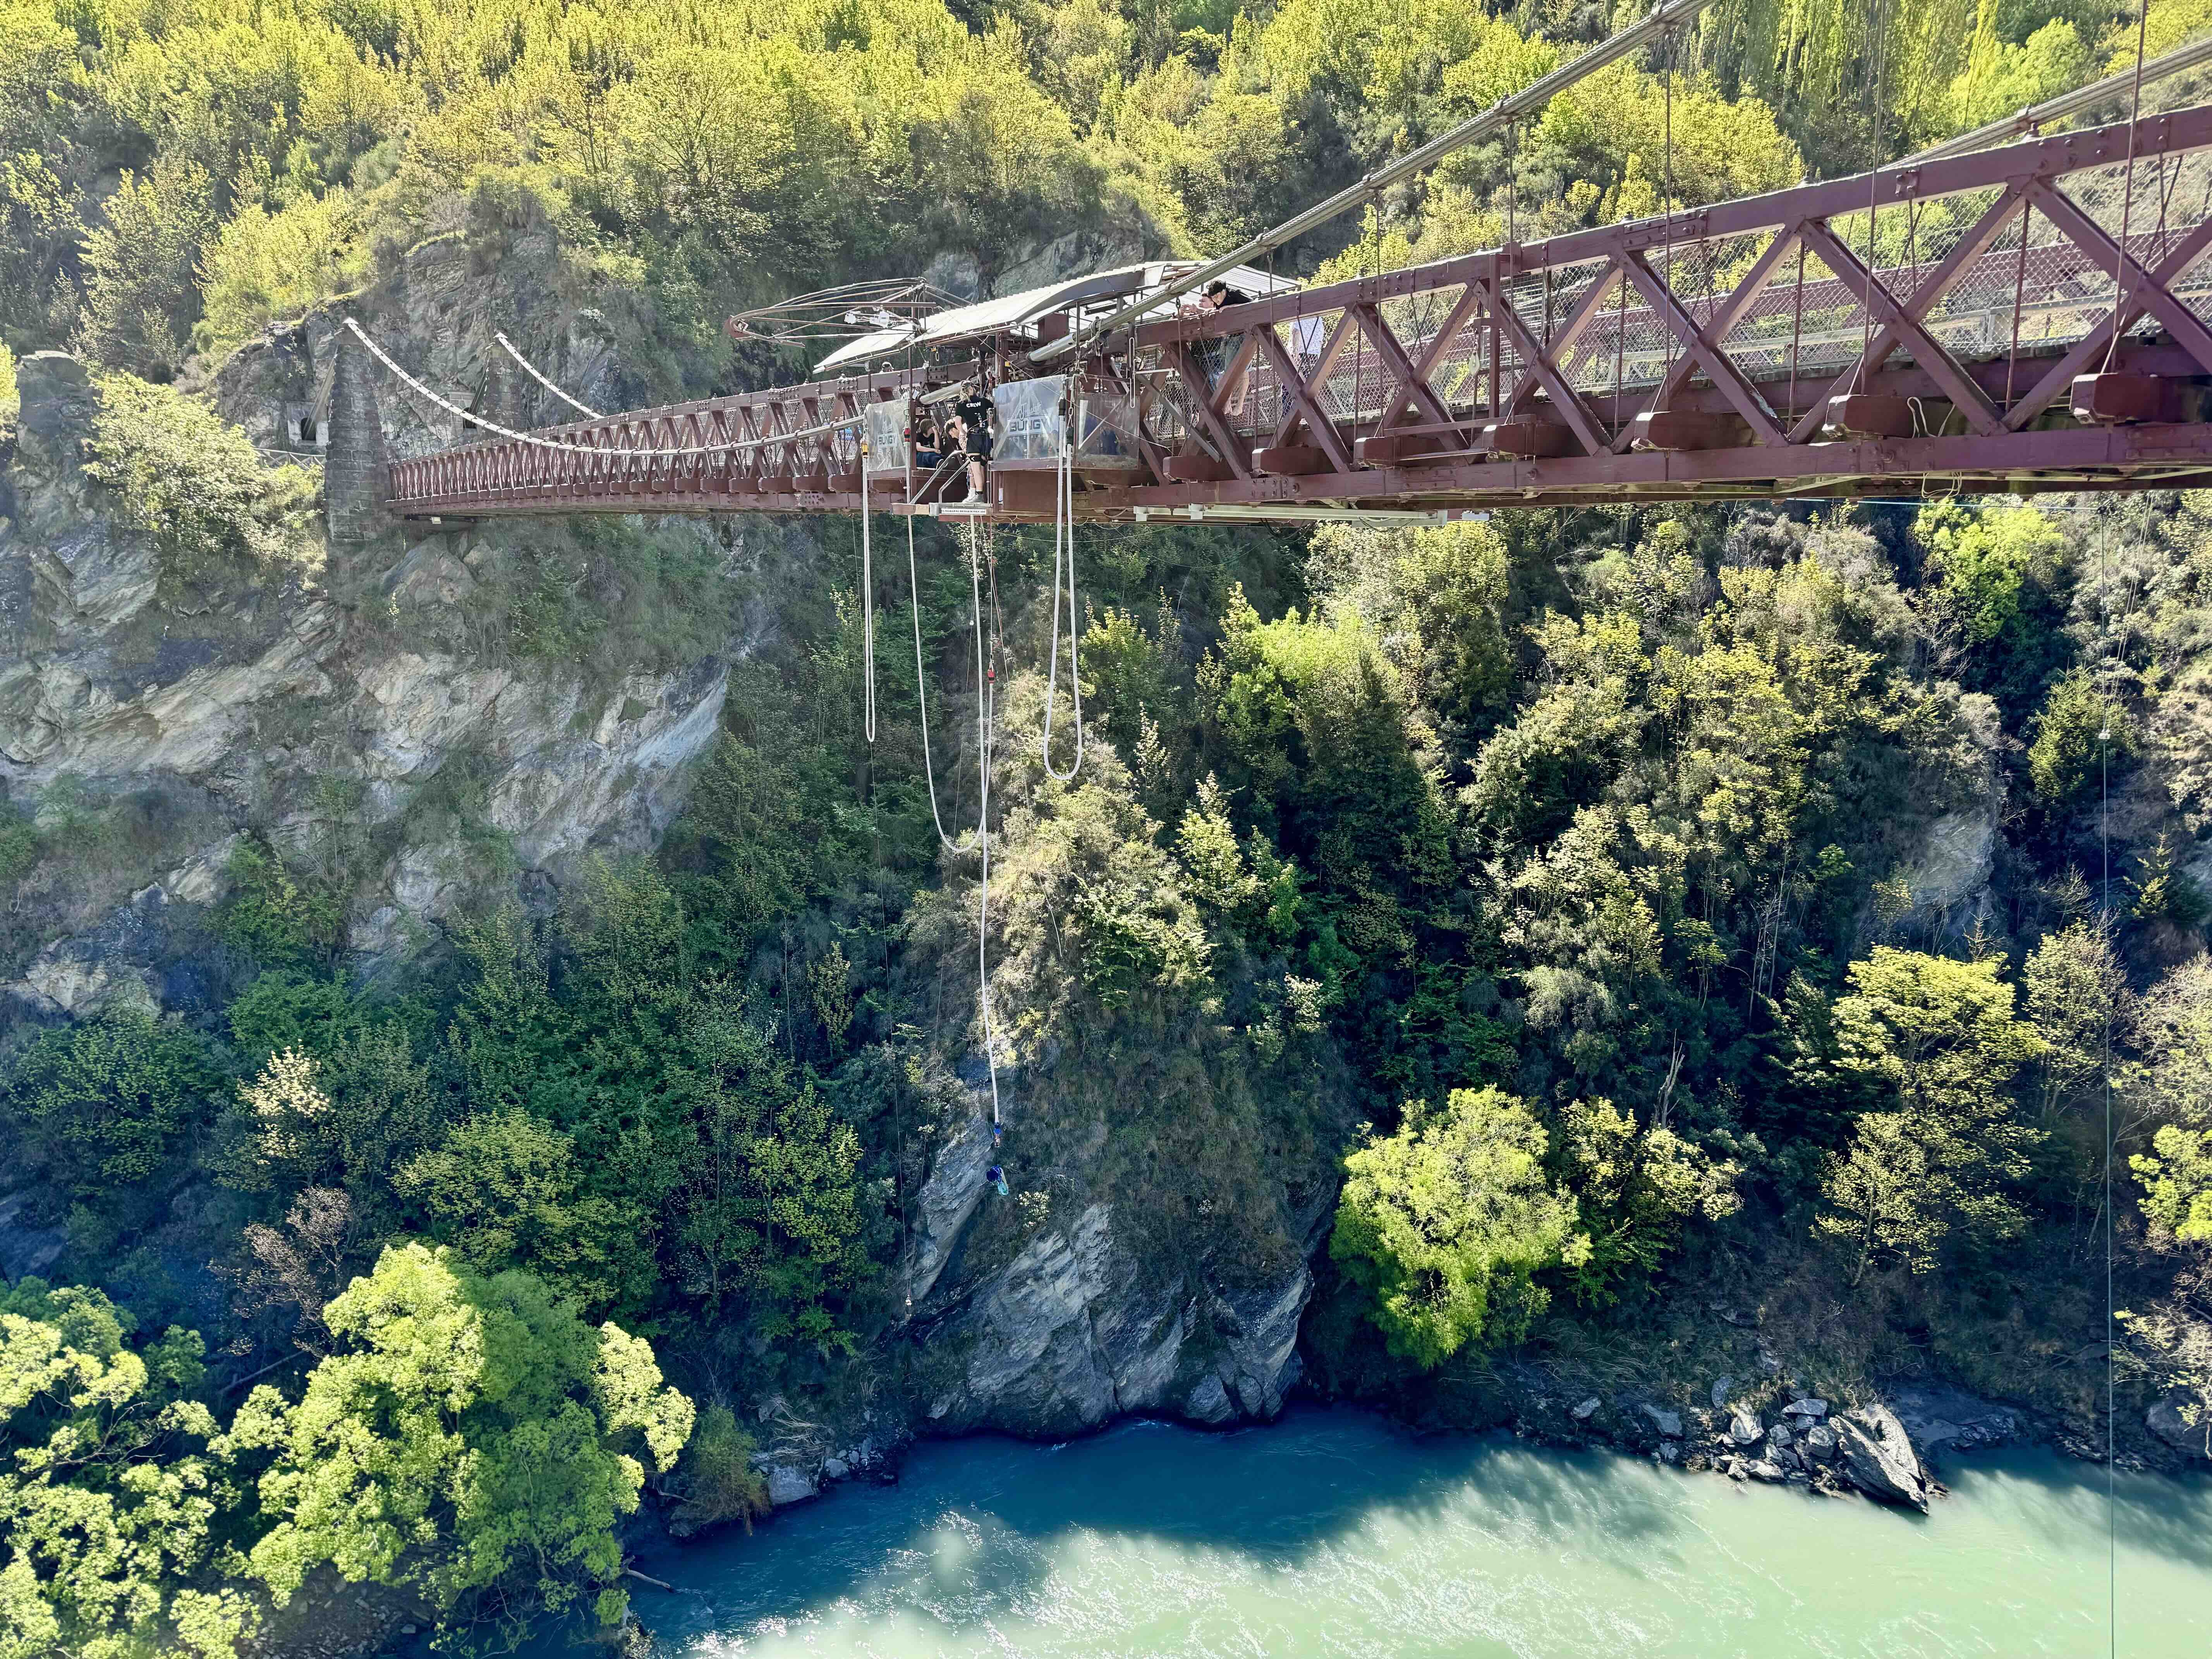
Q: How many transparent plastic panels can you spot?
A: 3